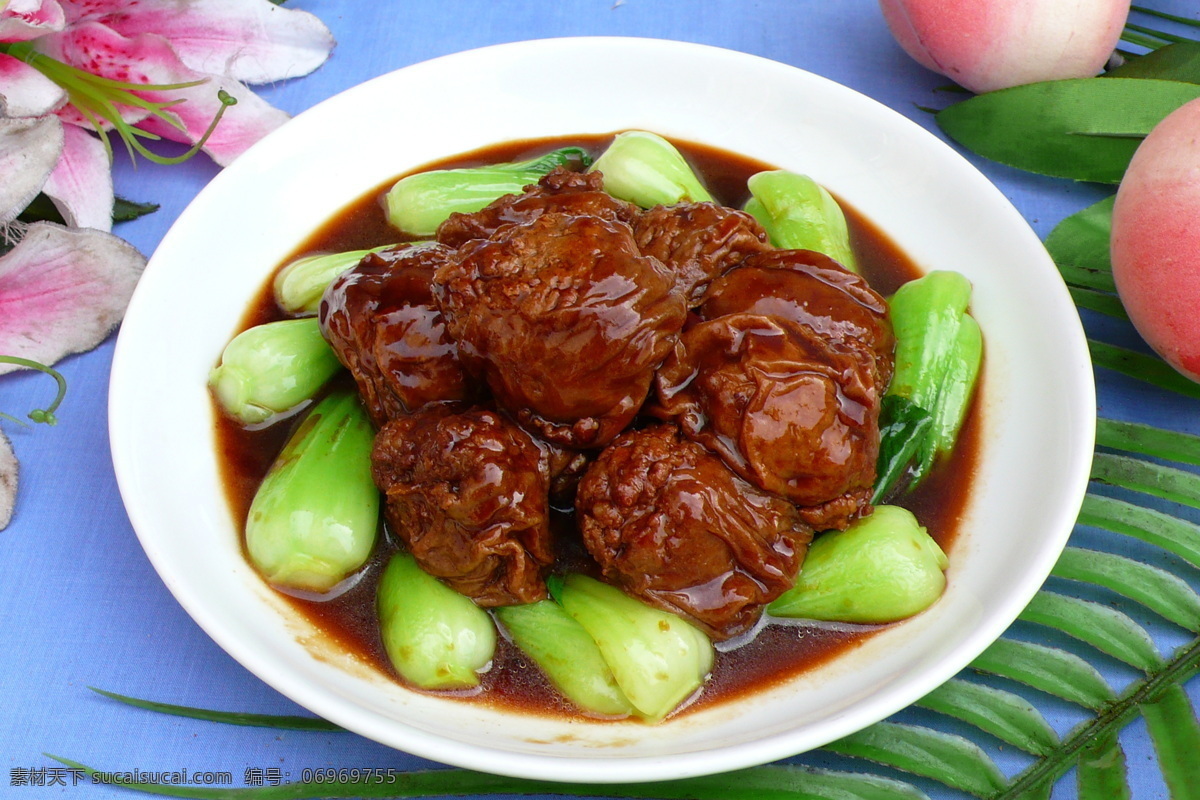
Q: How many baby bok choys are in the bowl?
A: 10